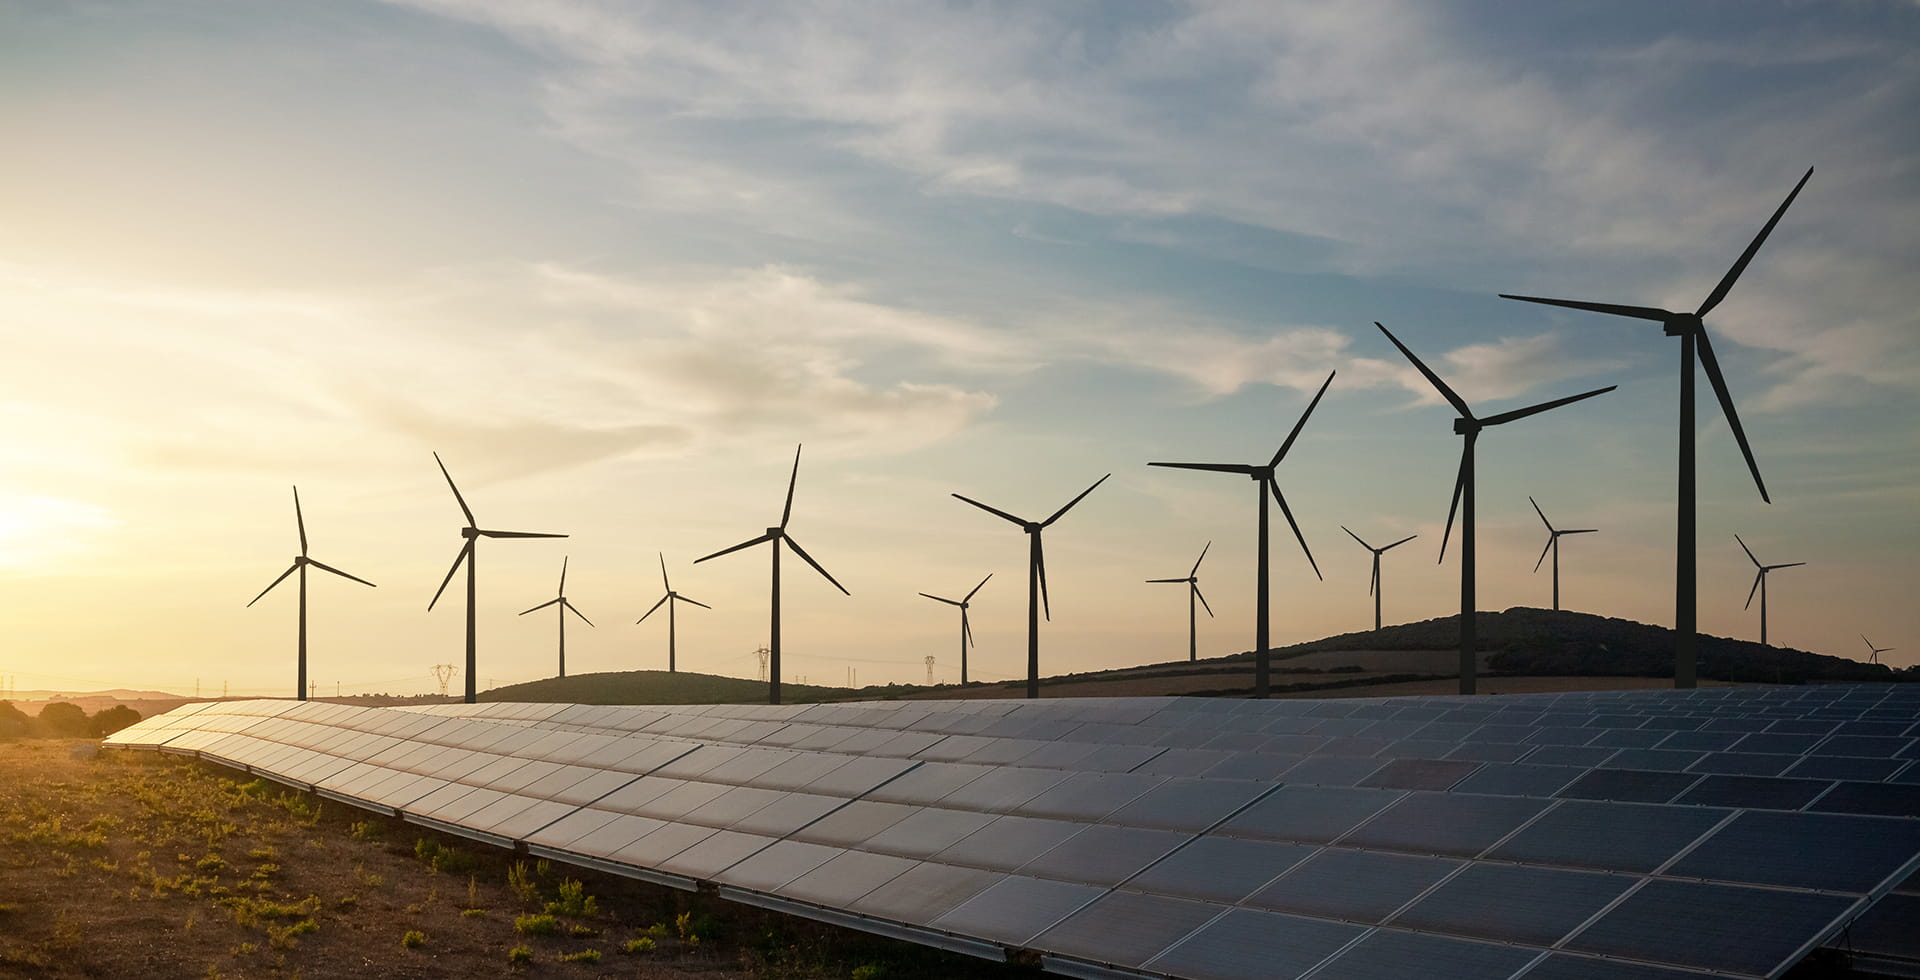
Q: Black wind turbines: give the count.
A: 15